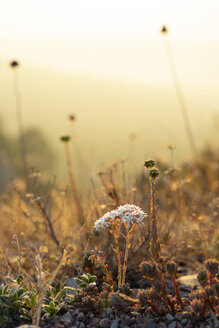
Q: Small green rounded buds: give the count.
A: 3